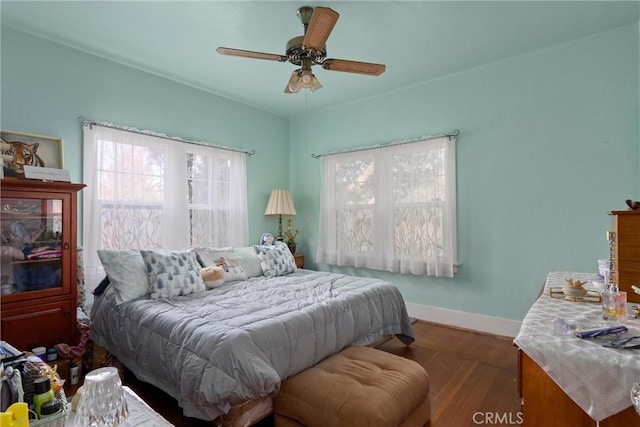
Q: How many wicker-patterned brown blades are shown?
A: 3